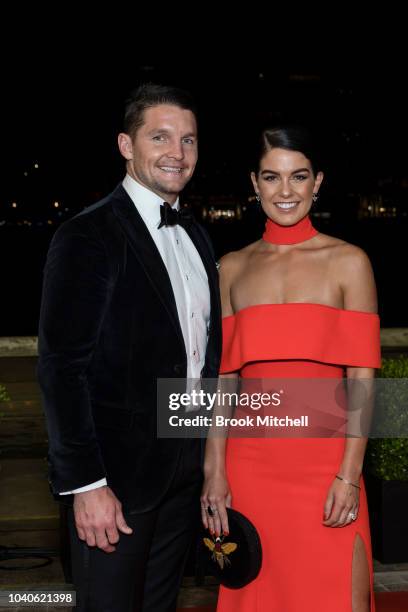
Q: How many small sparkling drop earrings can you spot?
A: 2